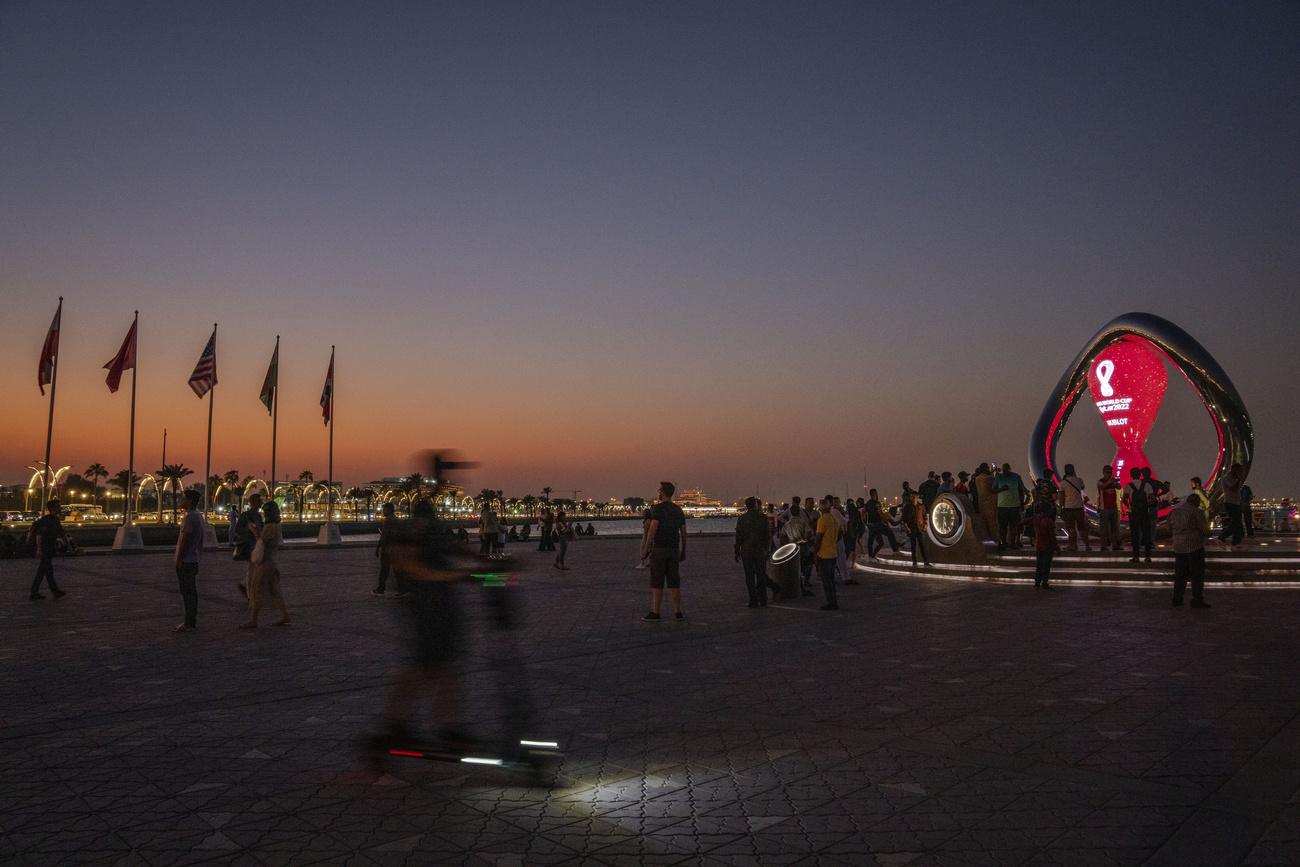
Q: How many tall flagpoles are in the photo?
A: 5